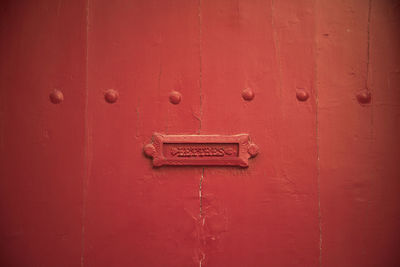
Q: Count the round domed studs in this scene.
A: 6